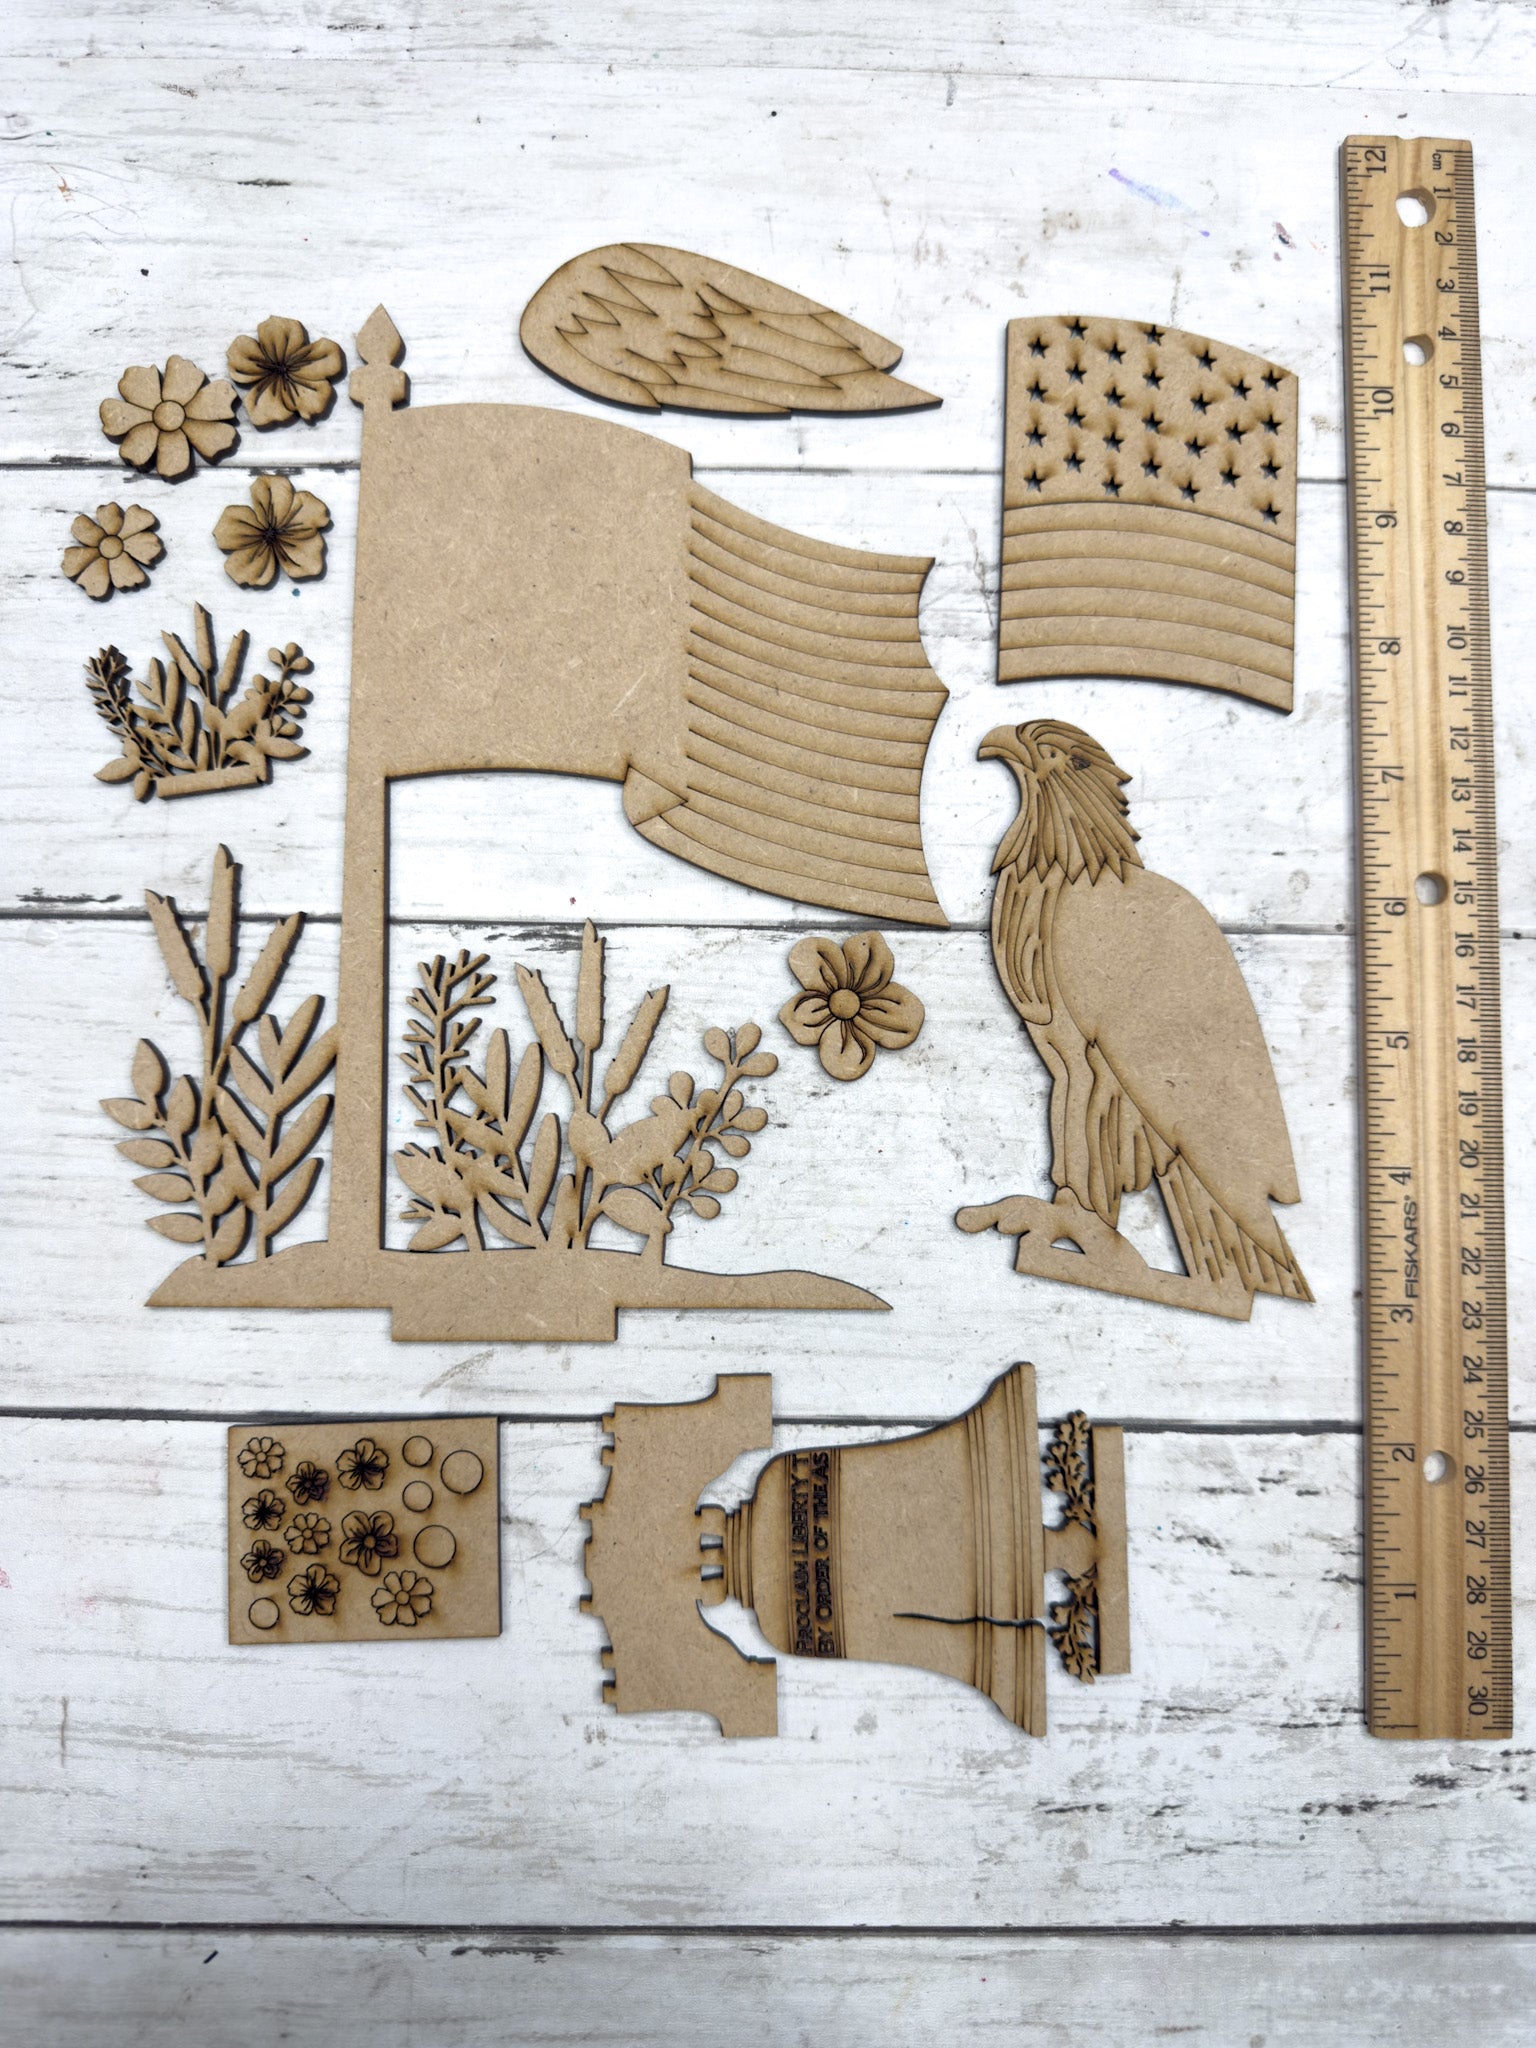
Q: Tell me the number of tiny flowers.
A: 9